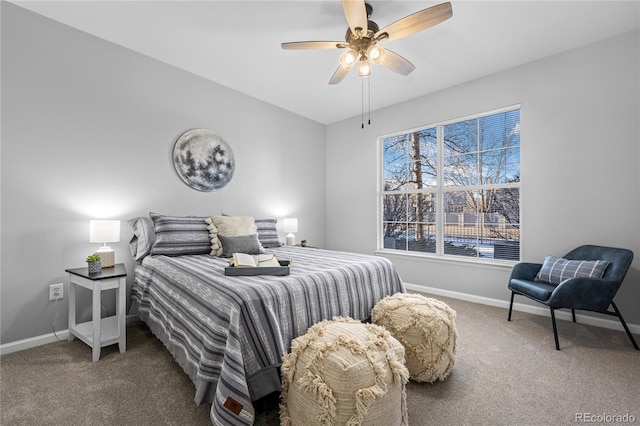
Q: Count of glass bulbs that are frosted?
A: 3